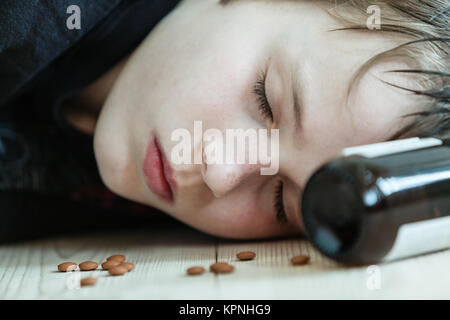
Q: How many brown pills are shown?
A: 11